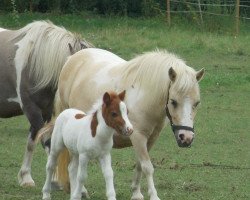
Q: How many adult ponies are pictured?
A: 2